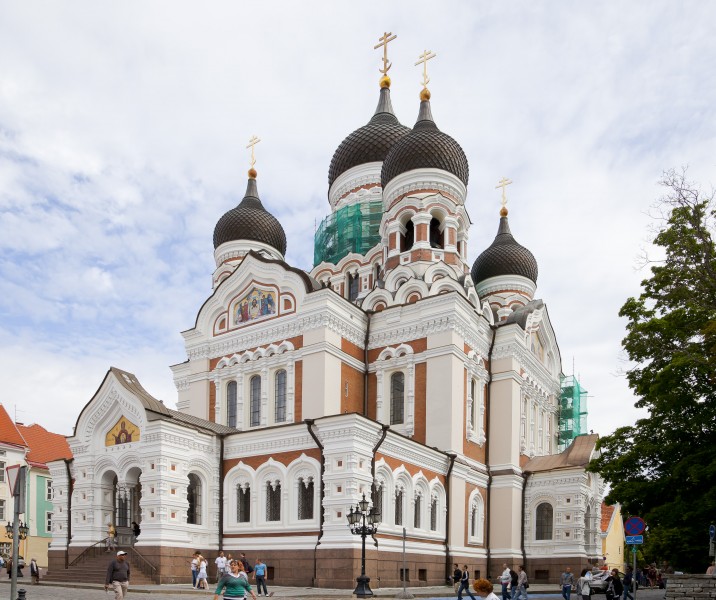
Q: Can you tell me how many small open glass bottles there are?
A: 0